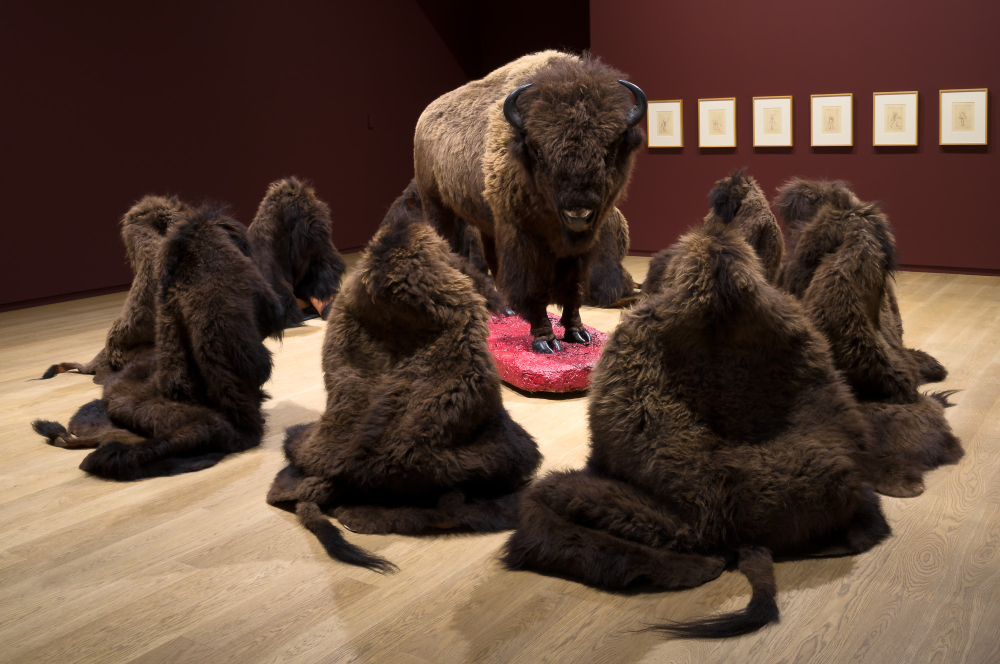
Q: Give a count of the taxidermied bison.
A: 1